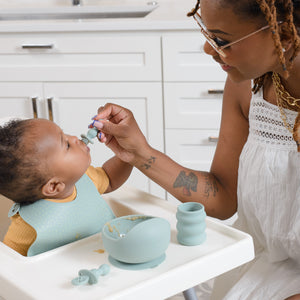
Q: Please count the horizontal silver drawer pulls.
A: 3